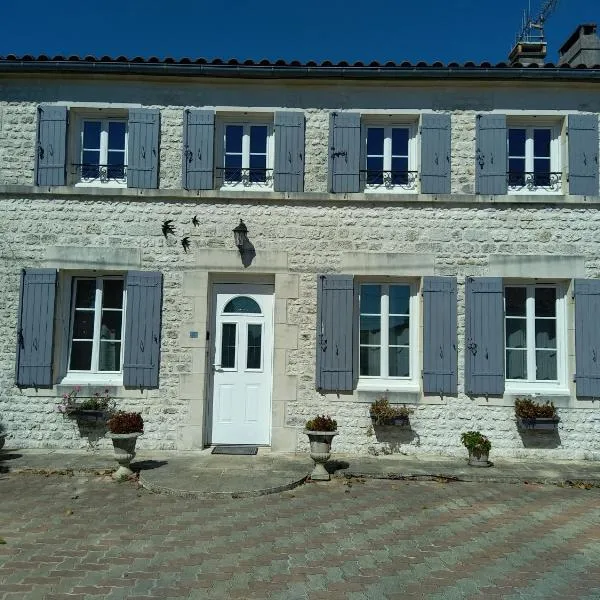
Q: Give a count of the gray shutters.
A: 14